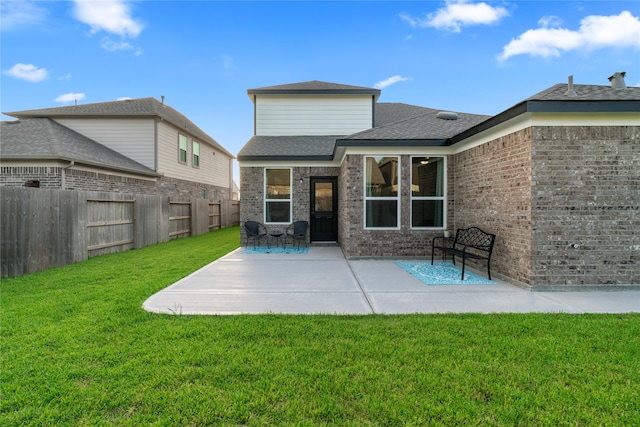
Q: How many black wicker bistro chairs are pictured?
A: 2